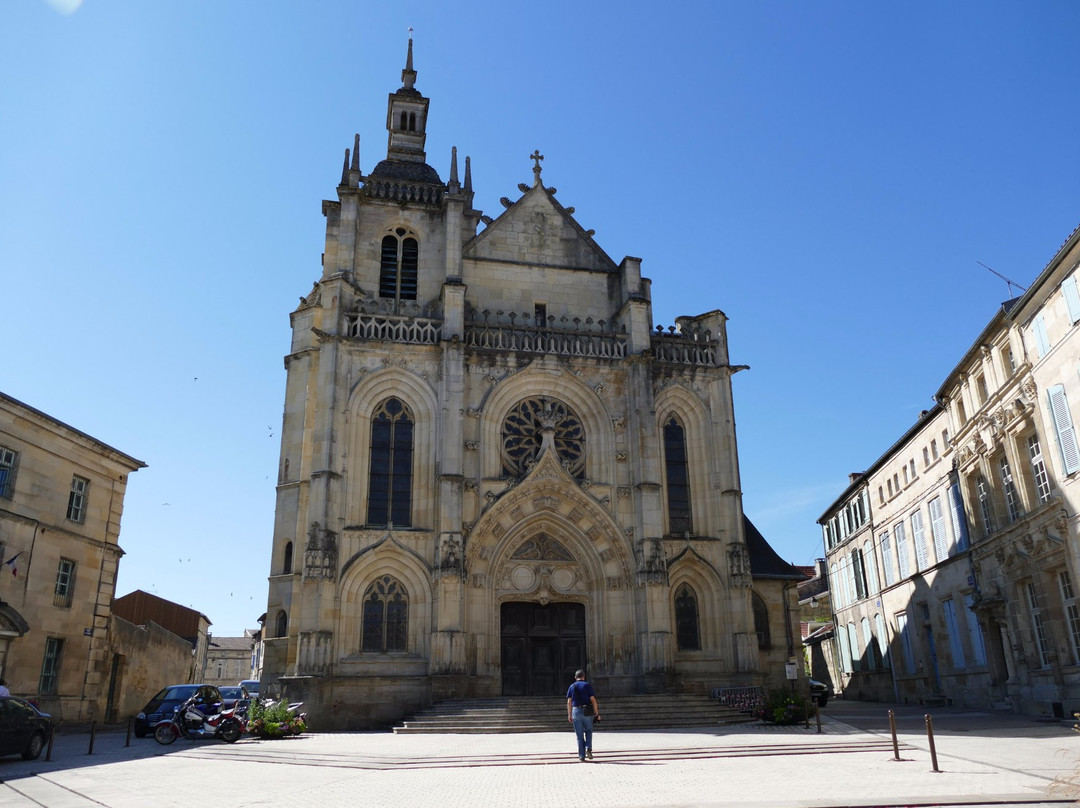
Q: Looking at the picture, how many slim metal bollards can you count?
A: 7